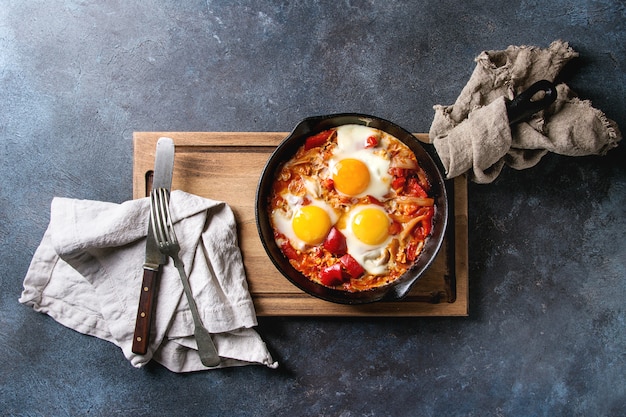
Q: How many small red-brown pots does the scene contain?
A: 0